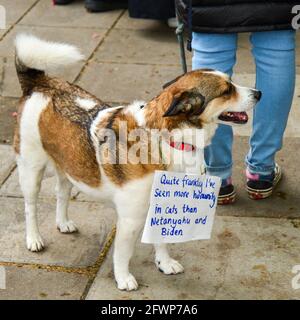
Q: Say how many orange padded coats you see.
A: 0